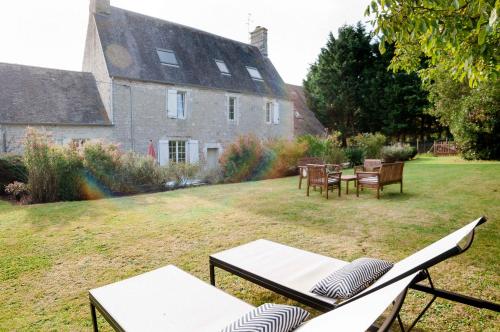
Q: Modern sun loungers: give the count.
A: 2